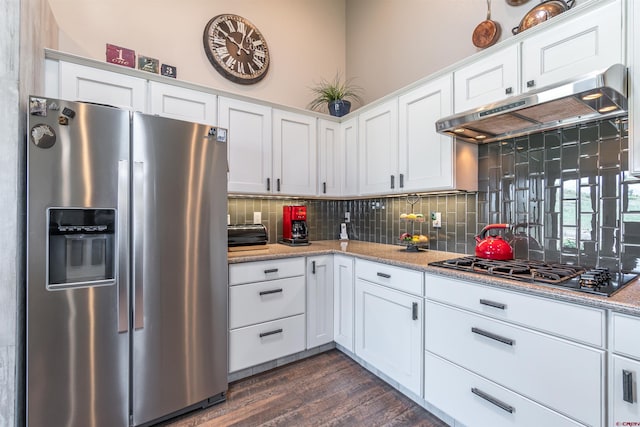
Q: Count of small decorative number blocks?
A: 3